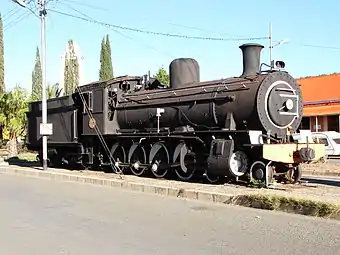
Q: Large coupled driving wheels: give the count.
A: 4